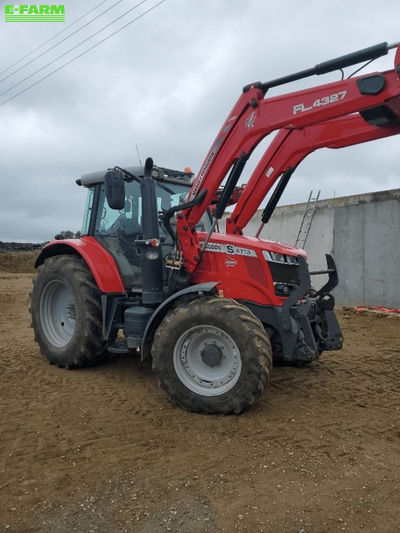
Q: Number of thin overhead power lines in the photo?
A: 4